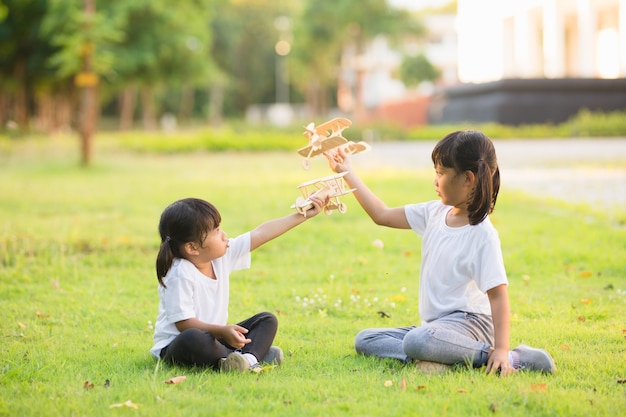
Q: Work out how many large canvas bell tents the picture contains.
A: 0